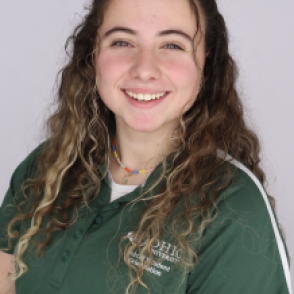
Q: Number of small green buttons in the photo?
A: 4